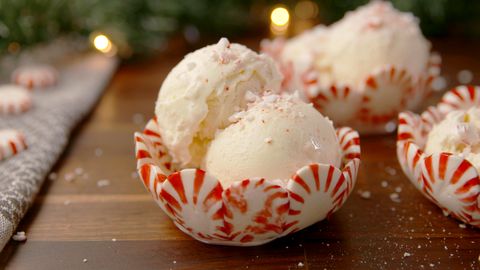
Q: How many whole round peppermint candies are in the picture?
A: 3